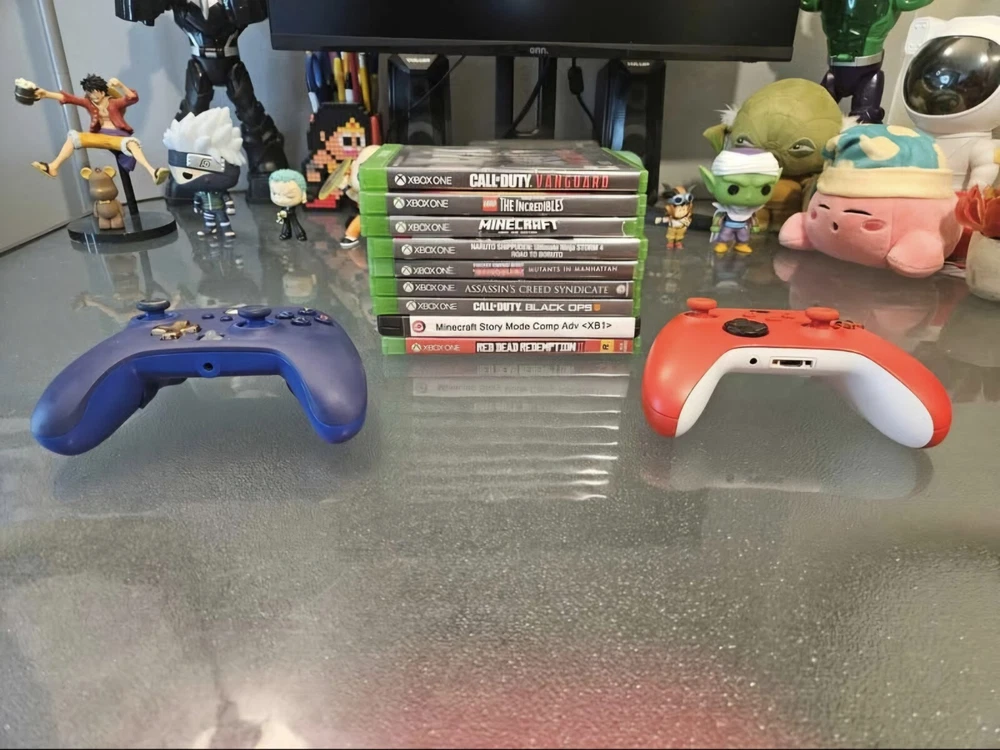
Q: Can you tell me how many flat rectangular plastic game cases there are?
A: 9